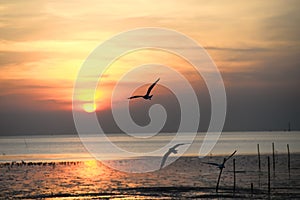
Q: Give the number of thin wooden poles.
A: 7